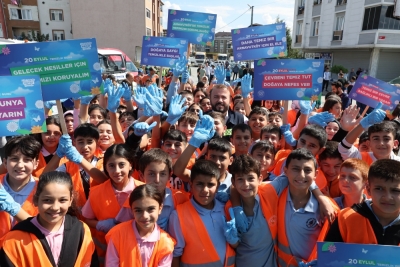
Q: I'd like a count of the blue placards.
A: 8